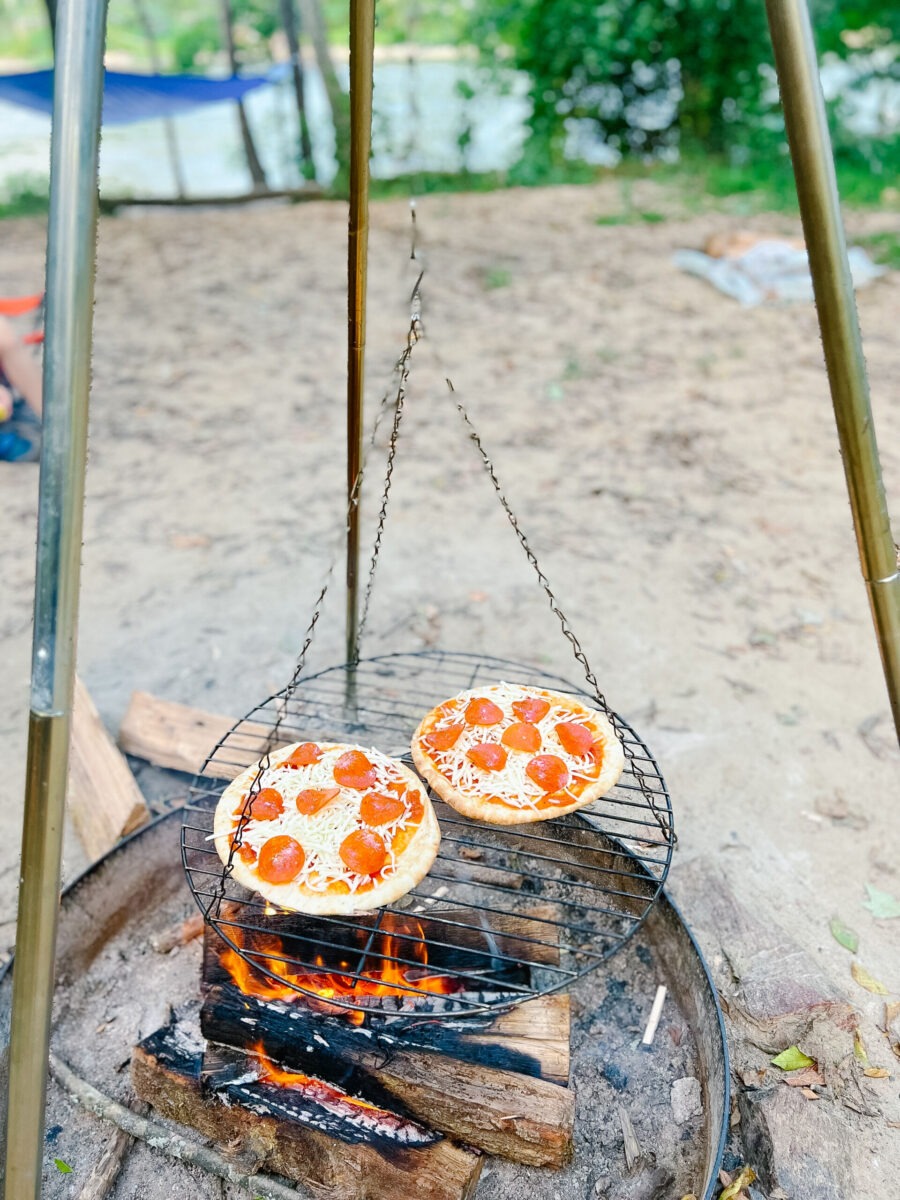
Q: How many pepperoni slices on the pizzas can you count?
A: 14